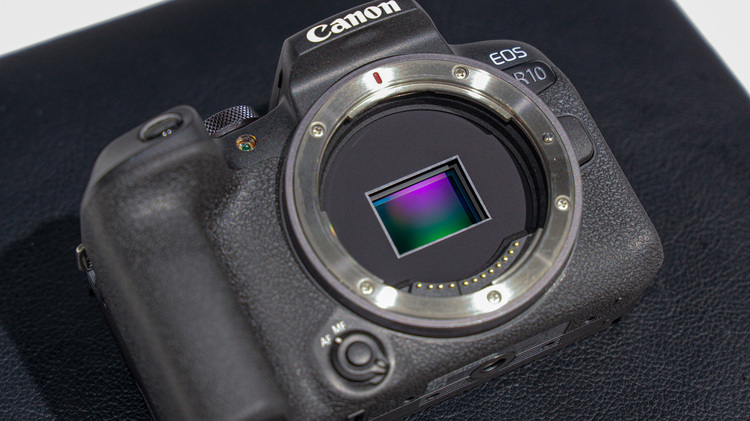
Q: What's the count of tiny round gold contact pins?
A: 12